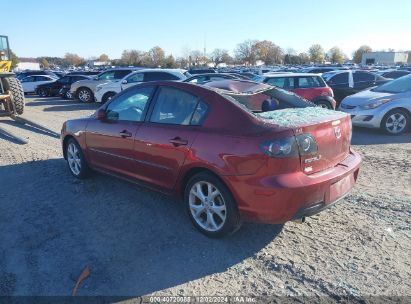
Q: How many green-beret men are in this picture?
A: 0